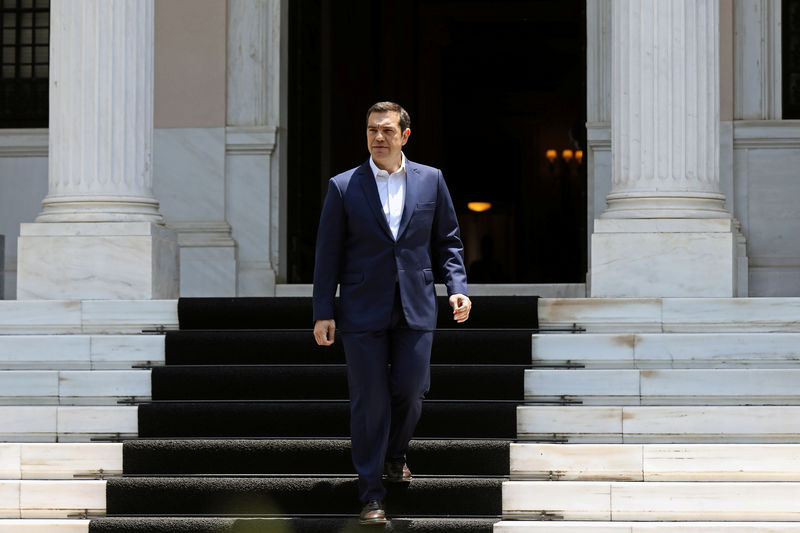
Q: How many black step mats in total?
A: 7